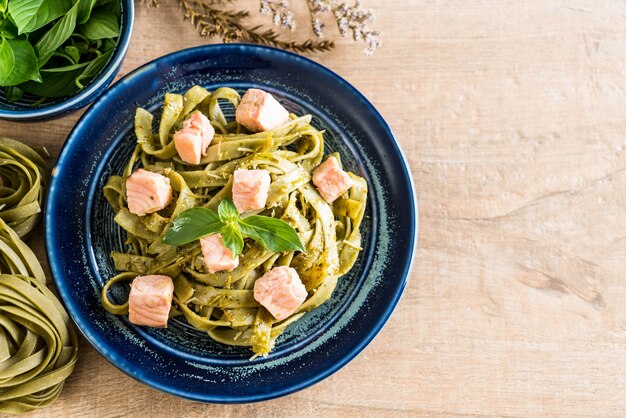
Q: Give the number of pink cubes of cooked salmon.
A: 8